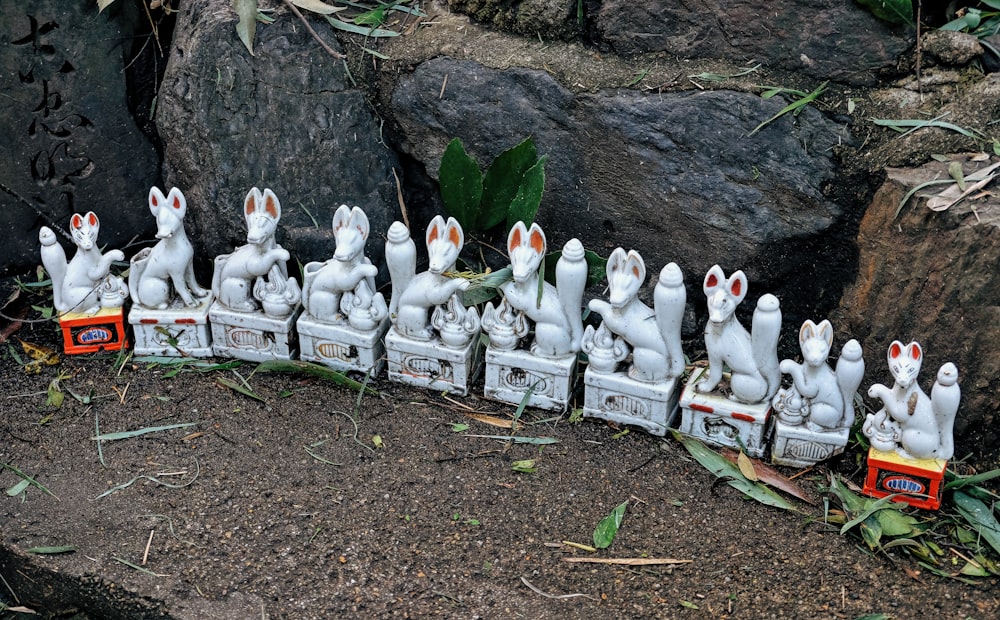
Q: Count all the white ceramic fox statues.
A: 10